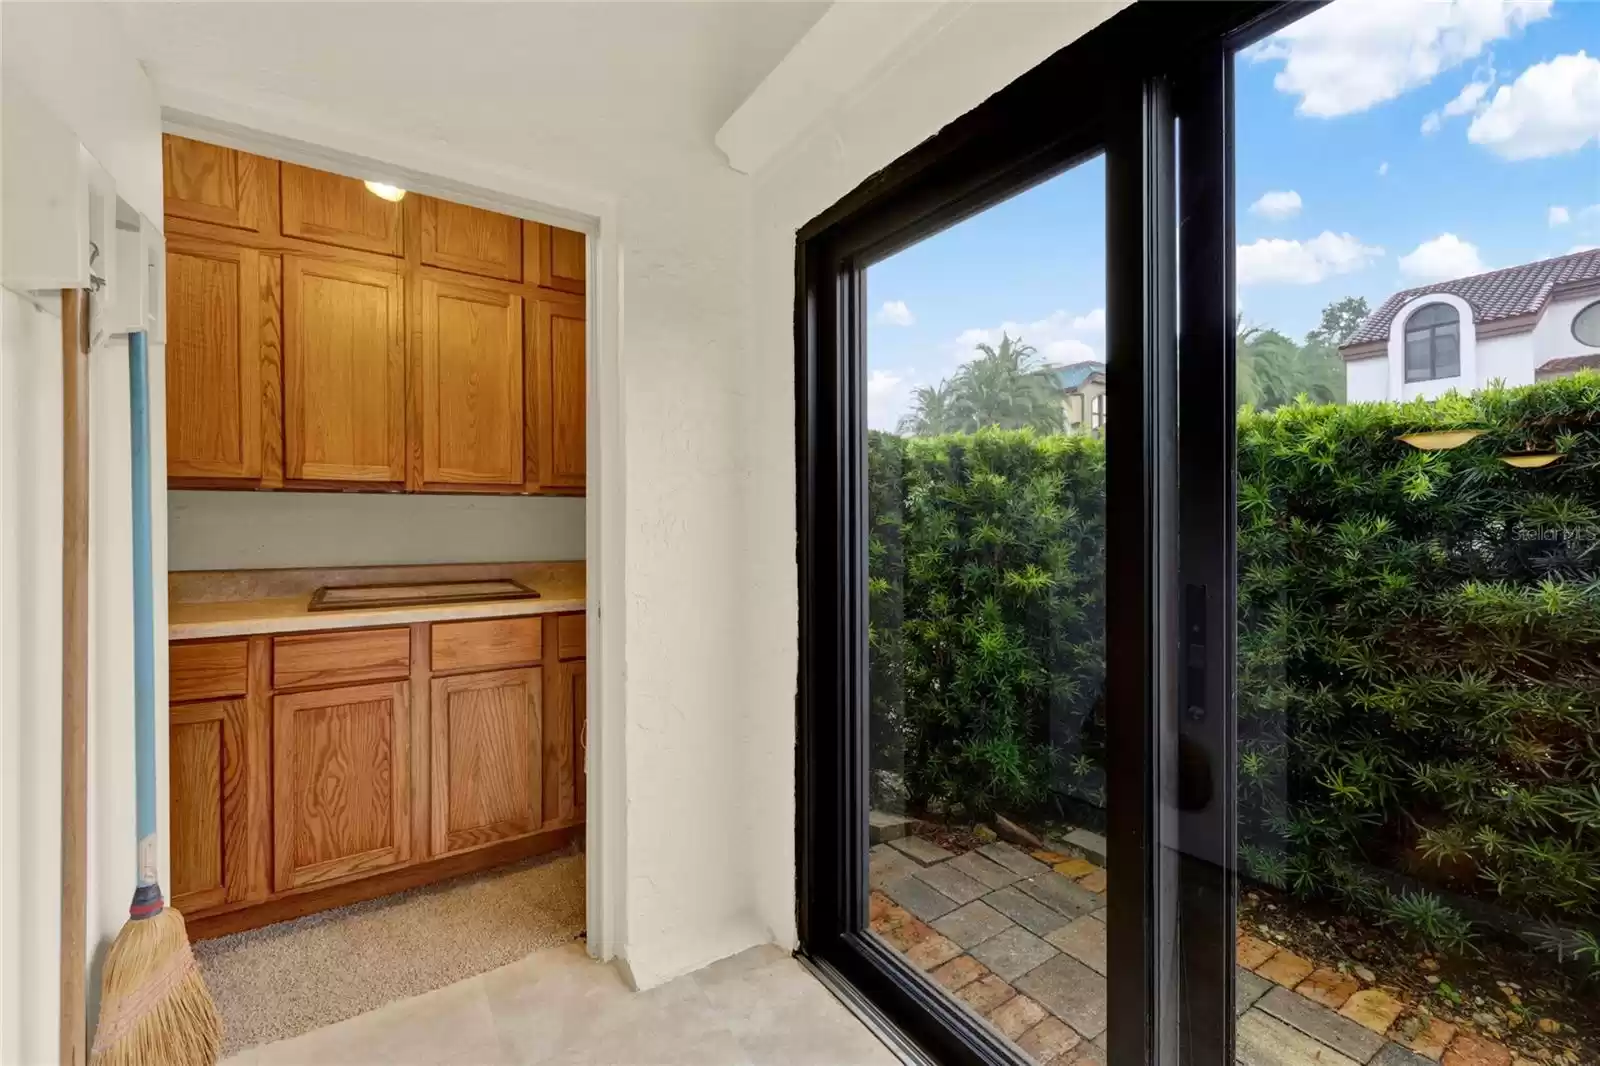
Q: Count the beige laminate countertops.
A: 1